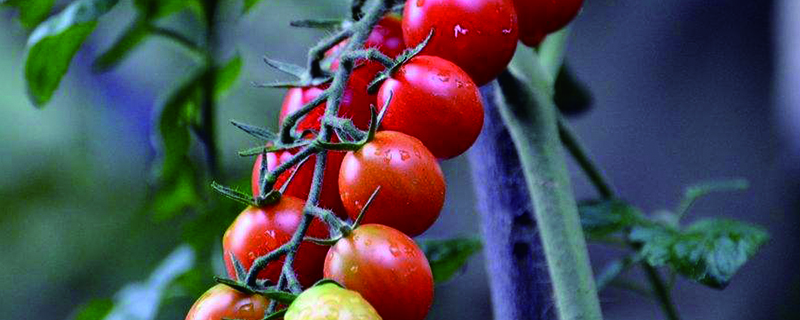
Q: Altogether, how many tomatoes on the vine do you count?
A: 11